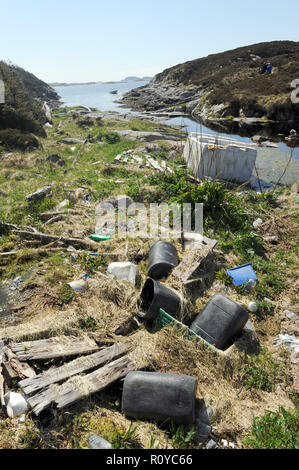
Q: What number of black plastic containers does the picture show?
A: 4